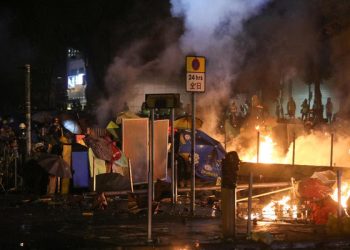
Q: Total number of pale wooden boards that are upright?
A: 2